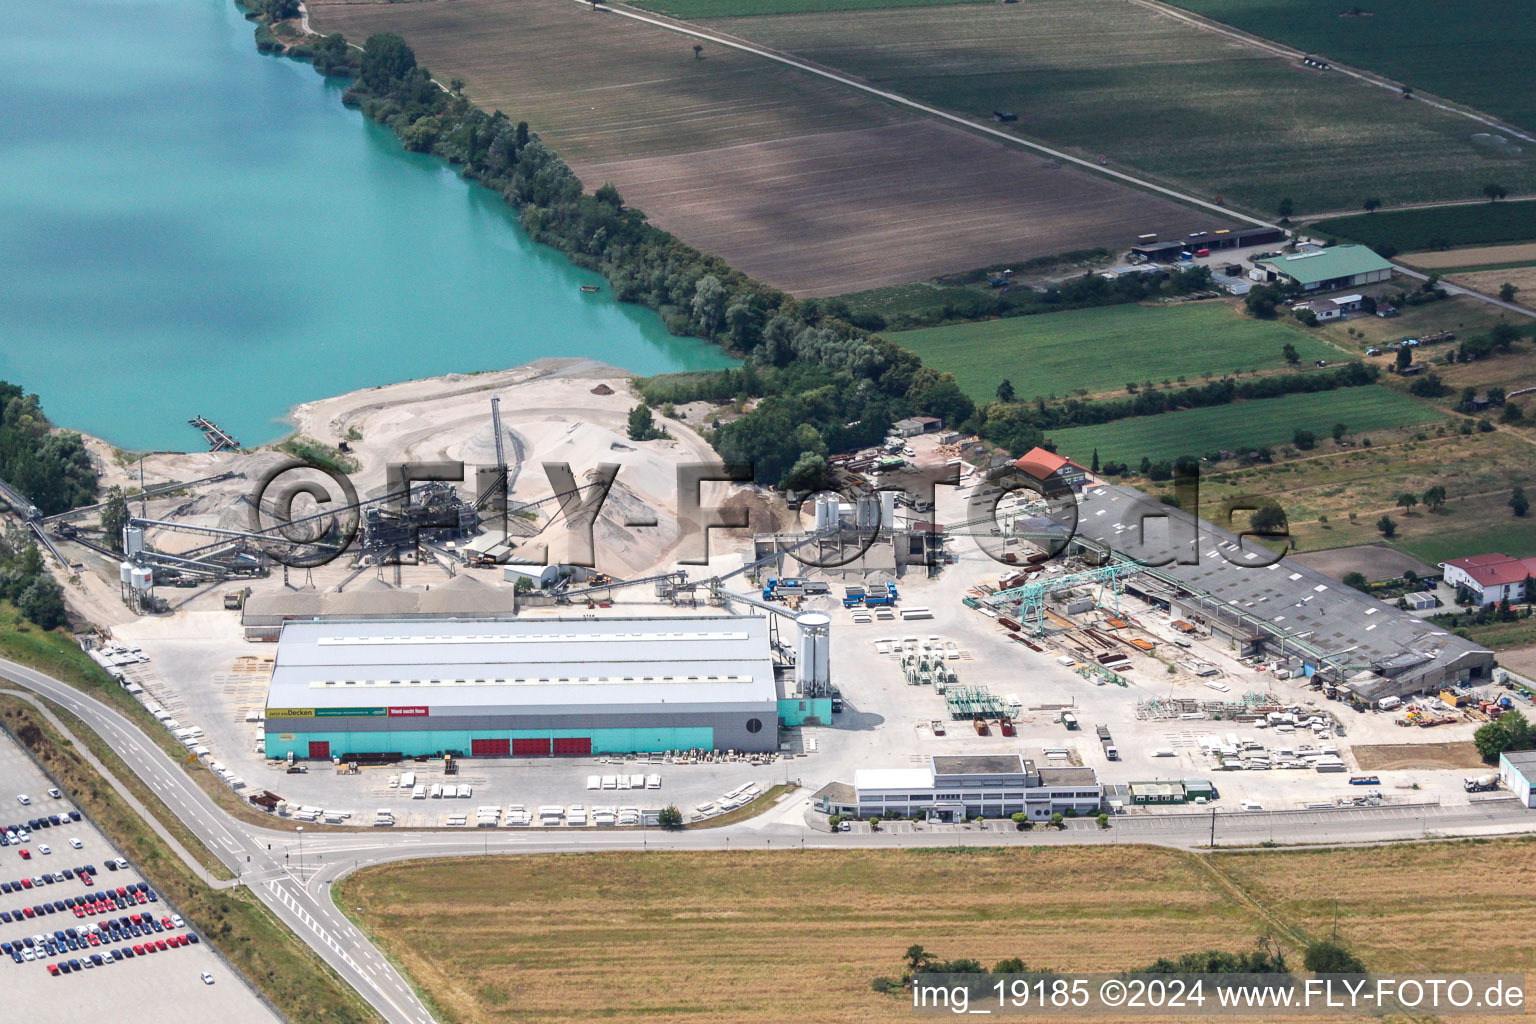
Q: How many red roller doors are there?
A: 4